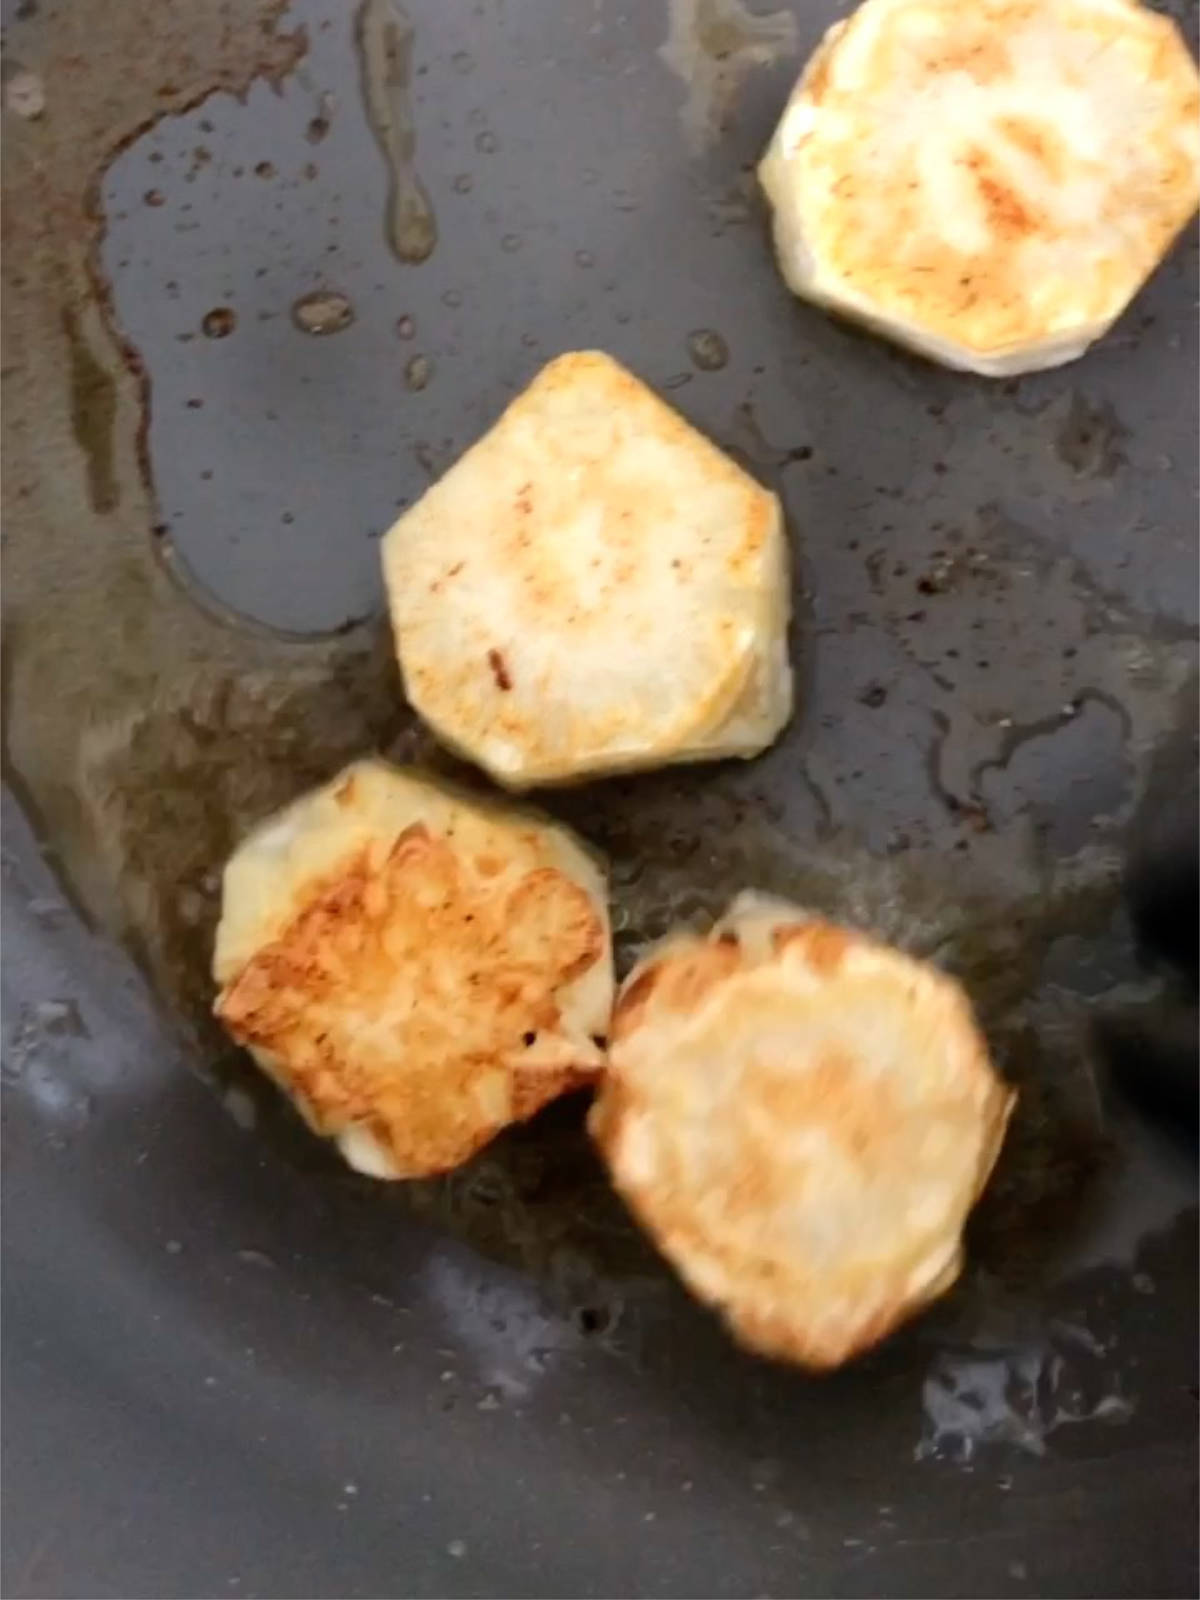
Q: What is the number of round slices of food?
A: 4